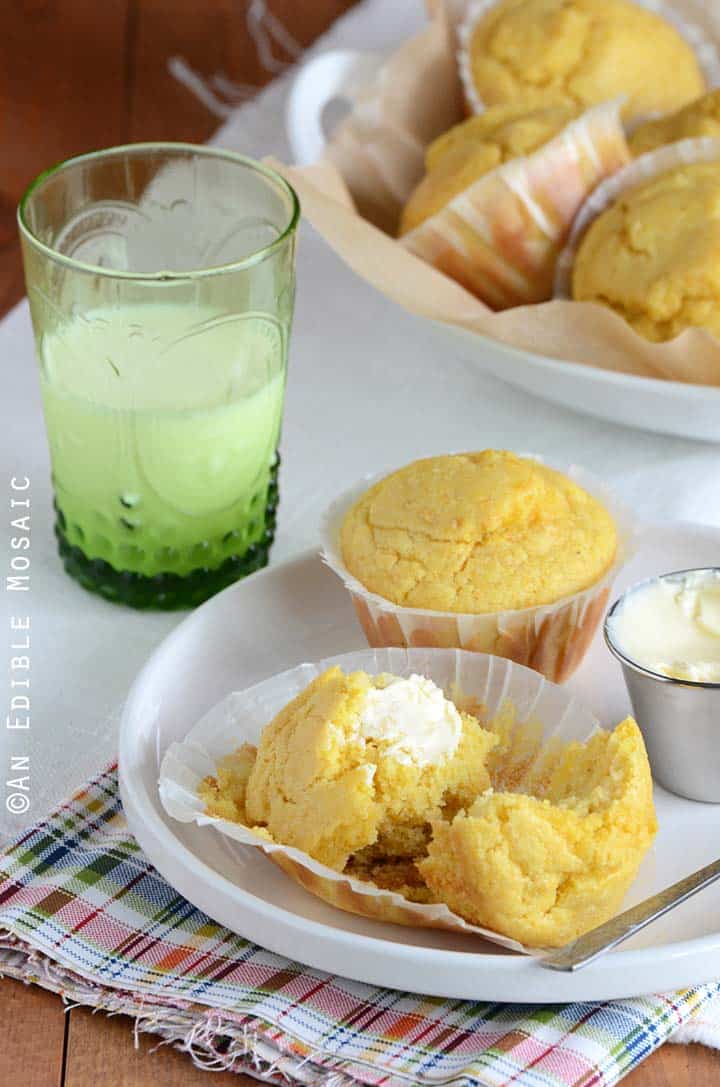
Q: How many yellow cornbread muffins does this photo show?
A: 6